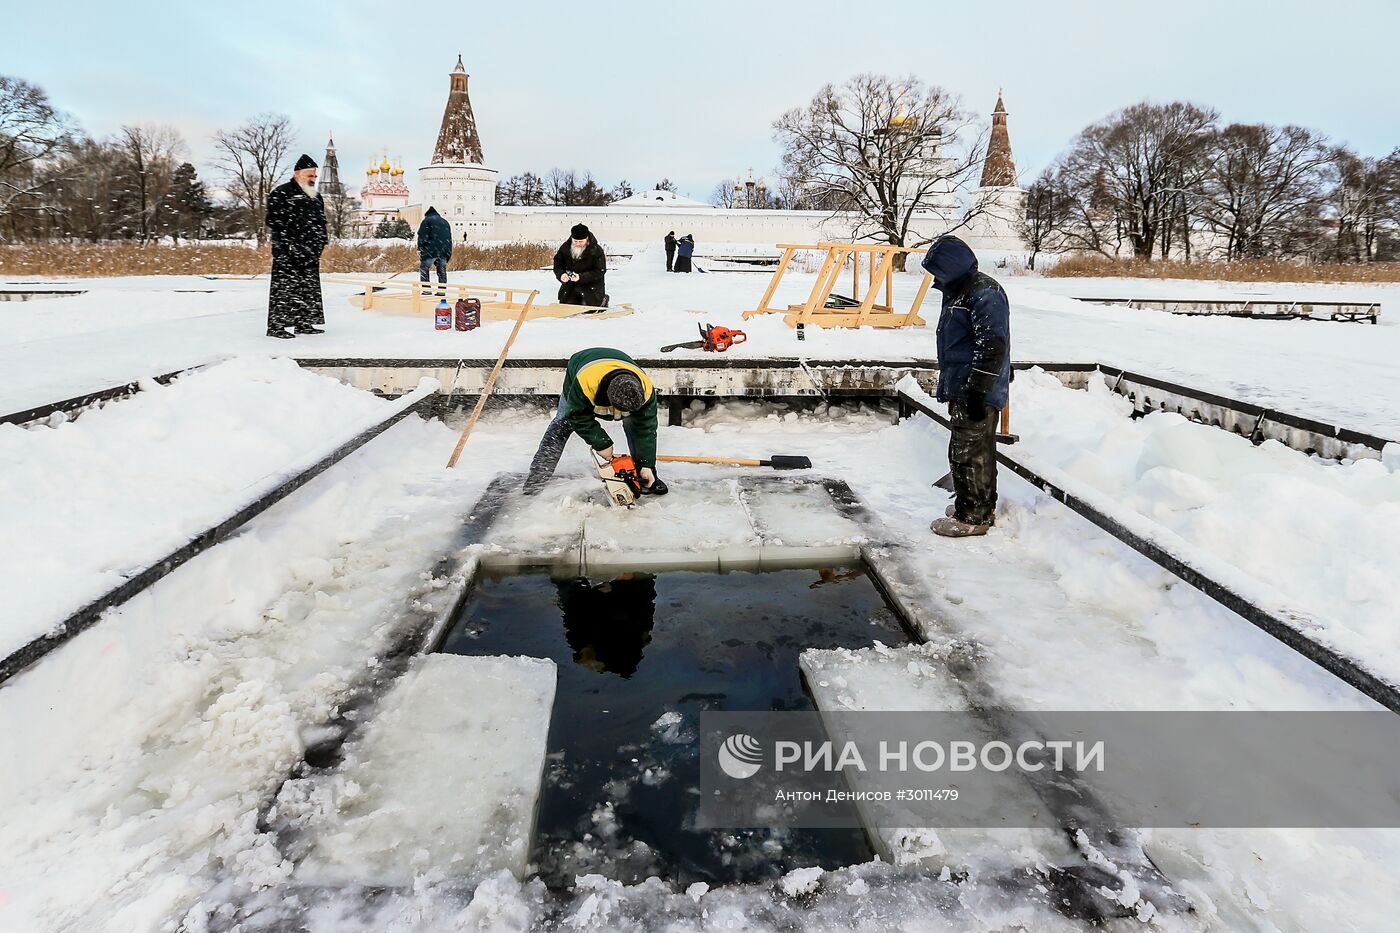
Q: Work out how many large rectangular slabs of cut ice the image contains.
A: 2